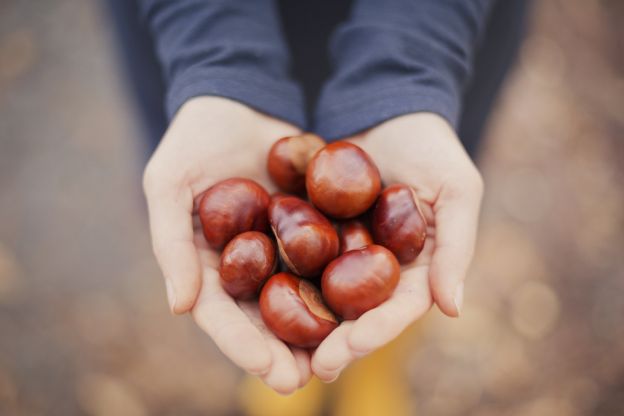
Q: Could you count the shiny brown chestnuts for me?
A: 9